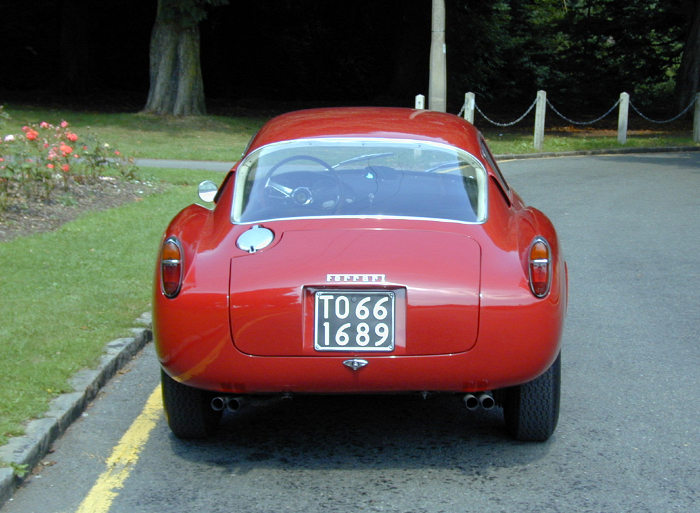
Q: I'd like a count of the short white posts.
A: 5